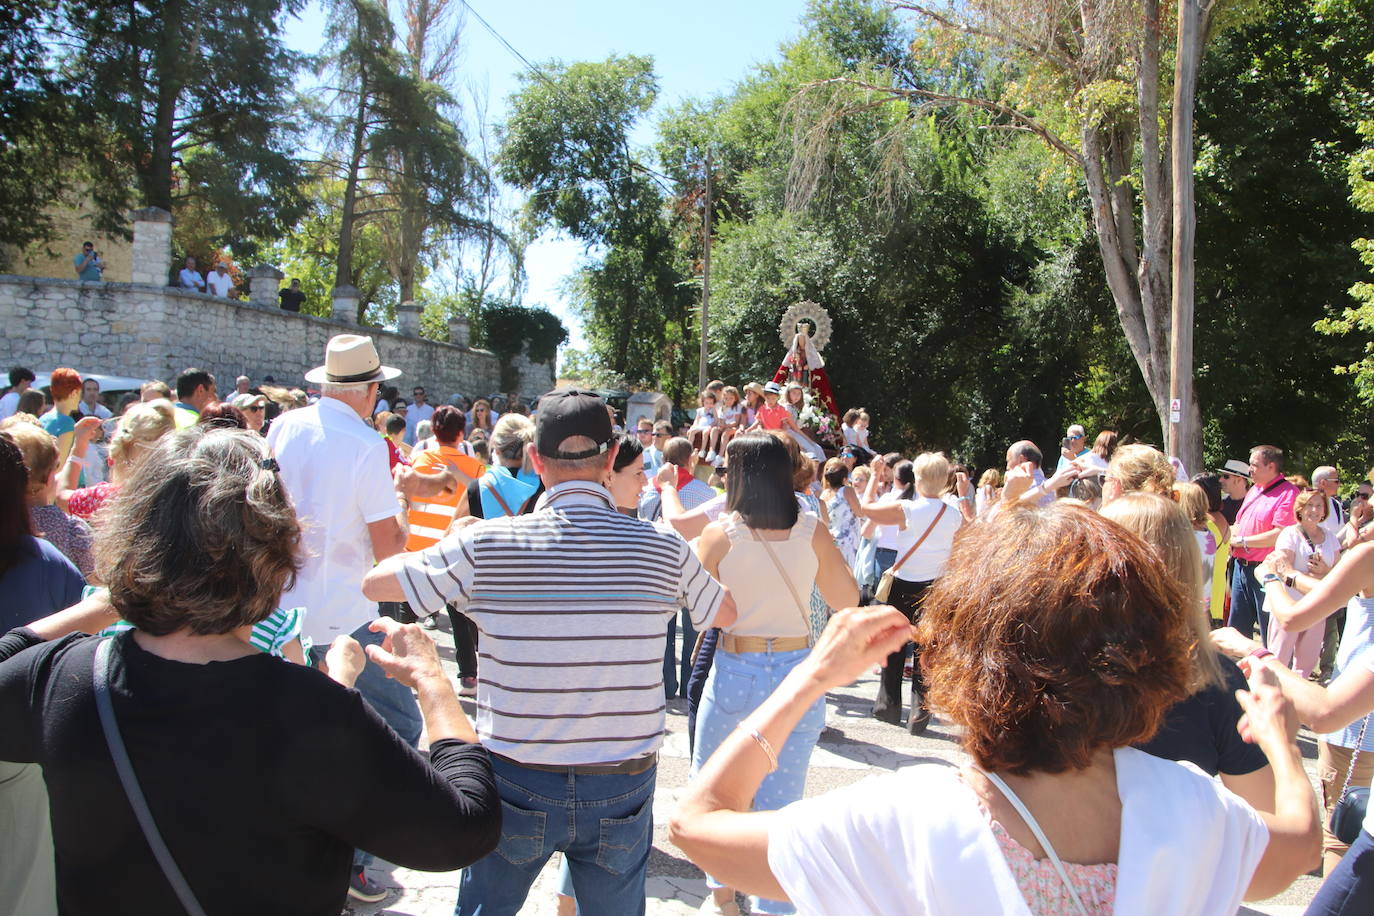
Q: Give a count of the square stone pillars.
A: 5